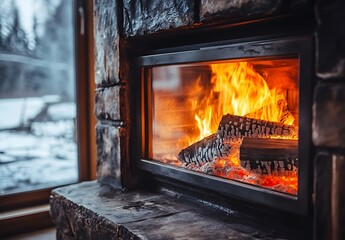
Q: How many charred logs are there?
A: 3